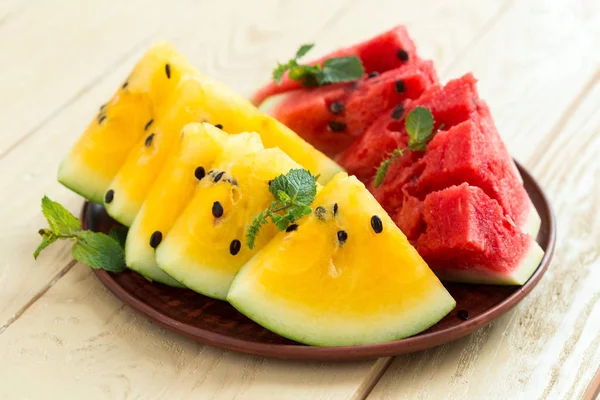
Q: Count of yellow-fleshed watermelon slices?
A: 5